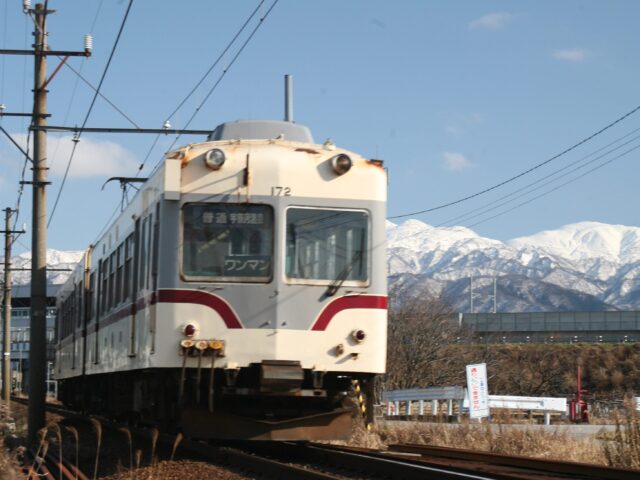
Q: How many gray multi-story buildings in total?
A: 1